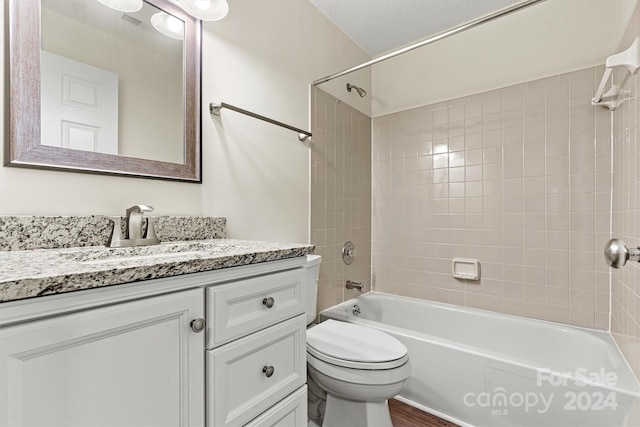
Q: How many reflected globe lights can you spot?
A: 2